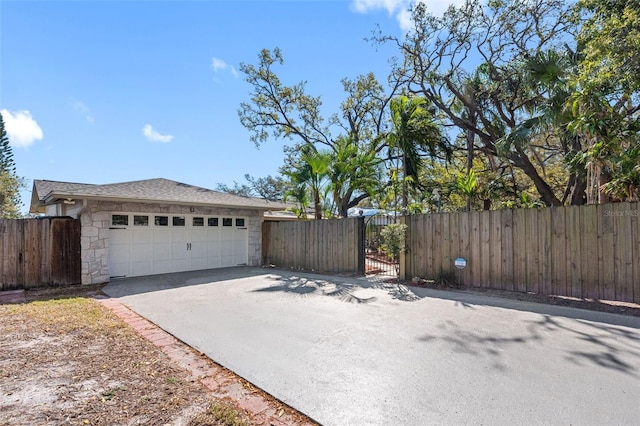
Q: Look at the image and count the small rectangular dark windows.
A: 8